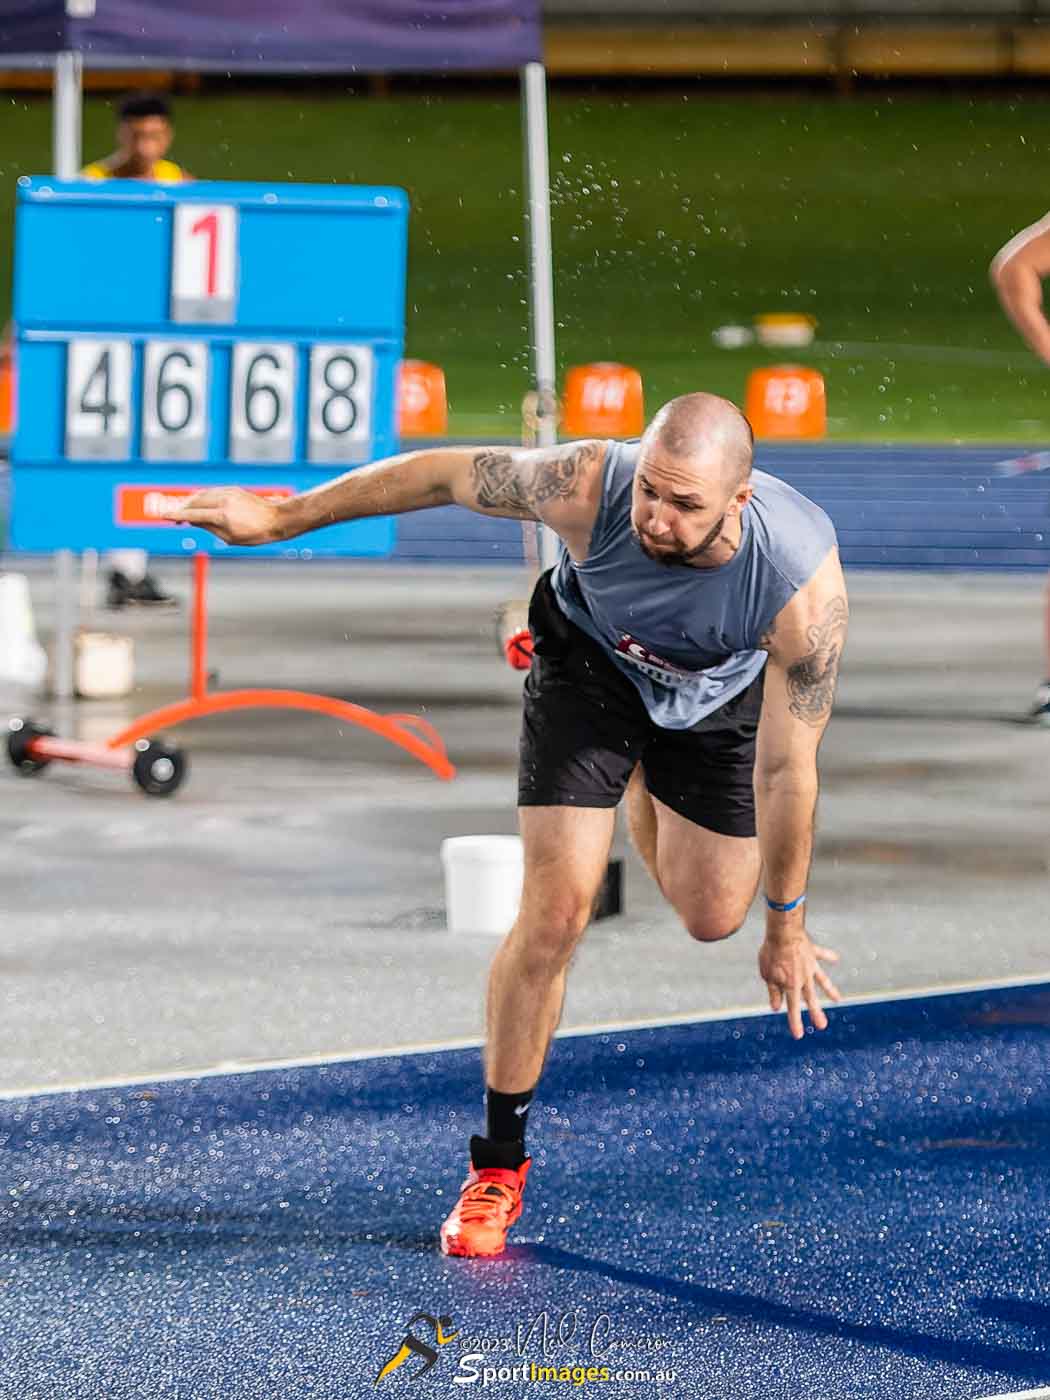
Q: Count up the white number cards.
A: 5